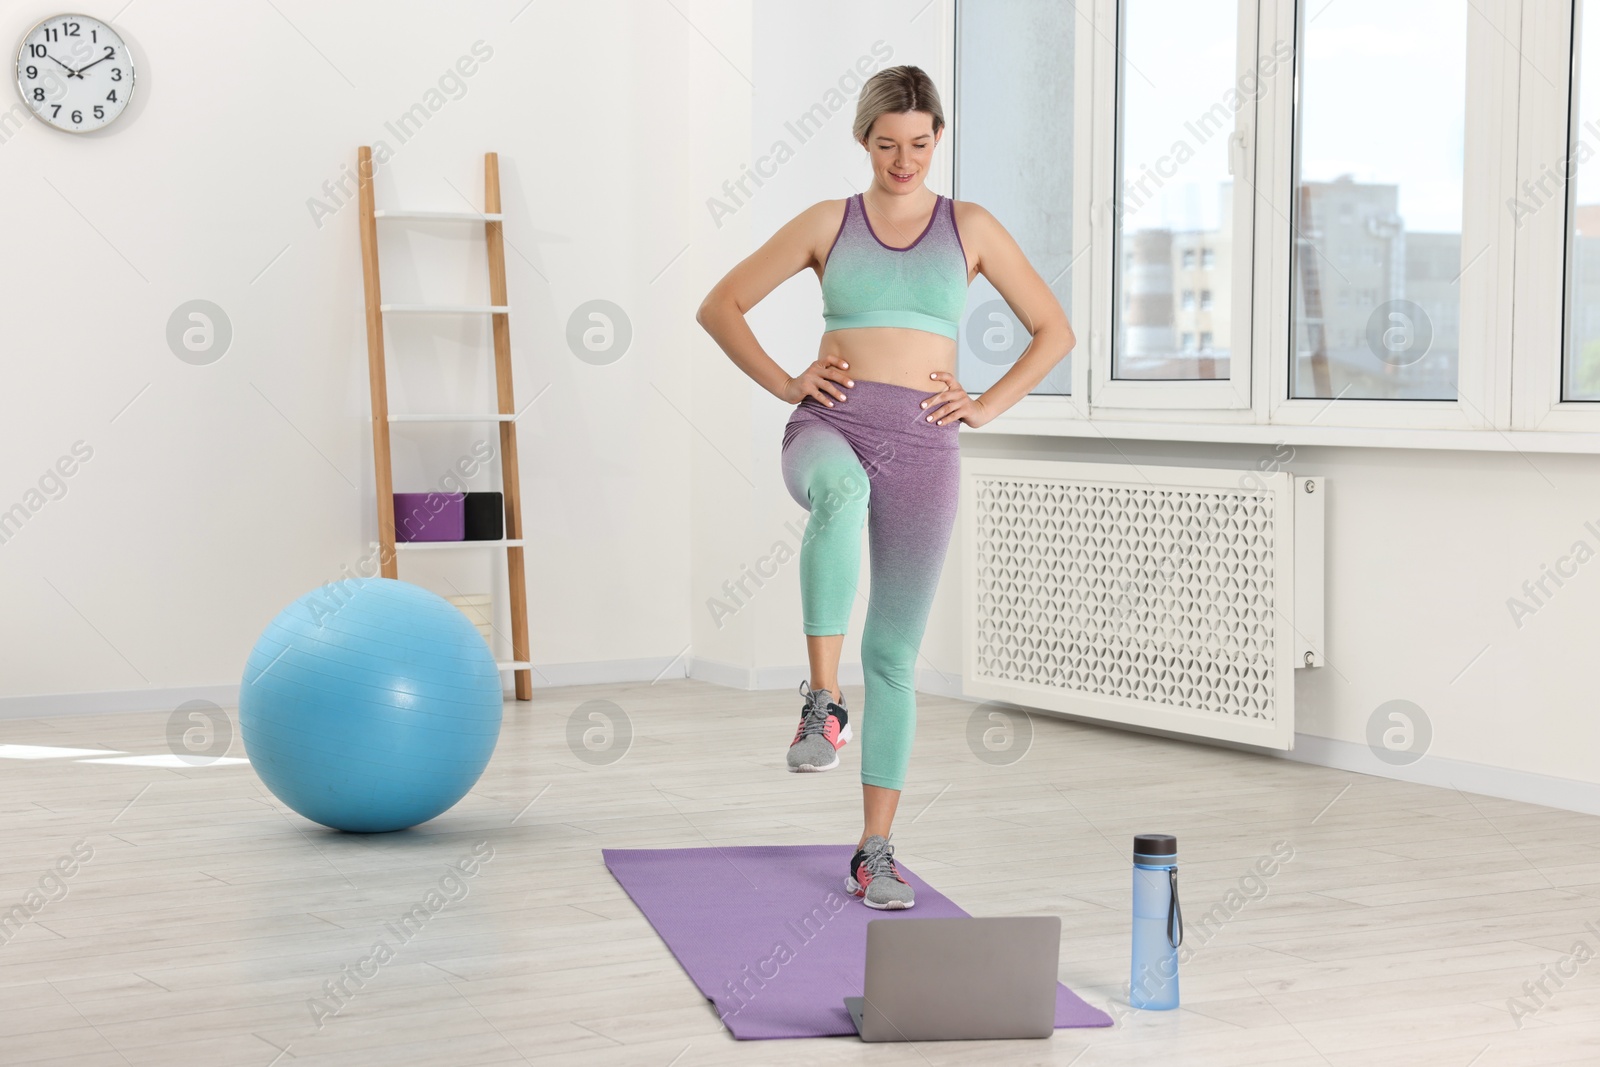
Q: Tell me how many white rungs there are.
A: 5